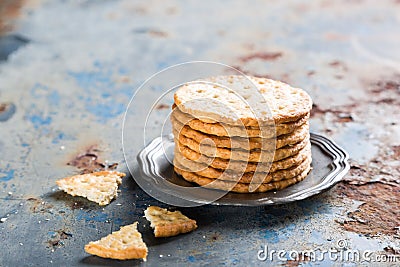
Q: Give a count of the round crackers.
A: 7